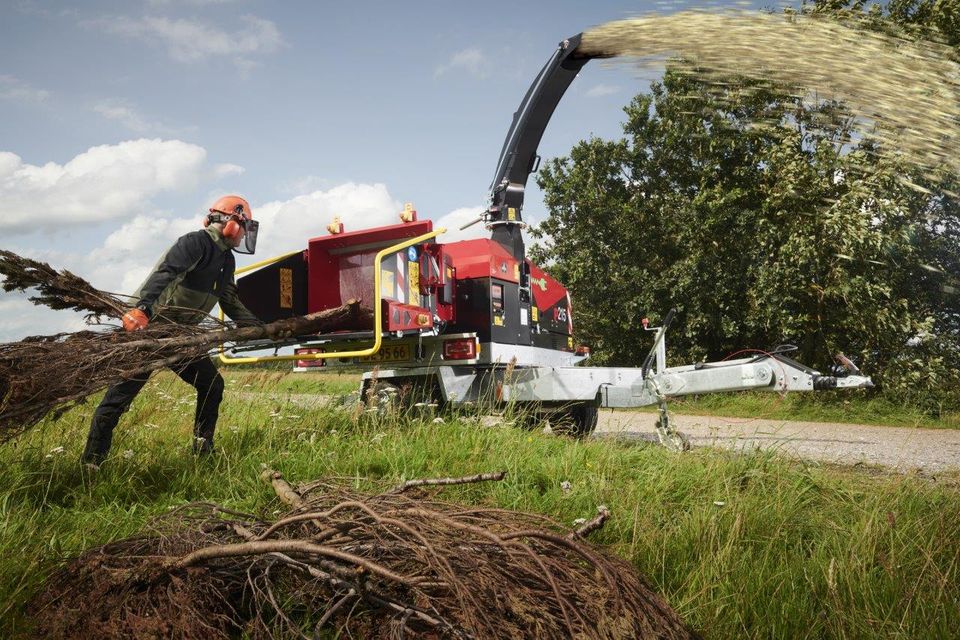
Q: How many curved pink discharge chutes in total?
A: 0